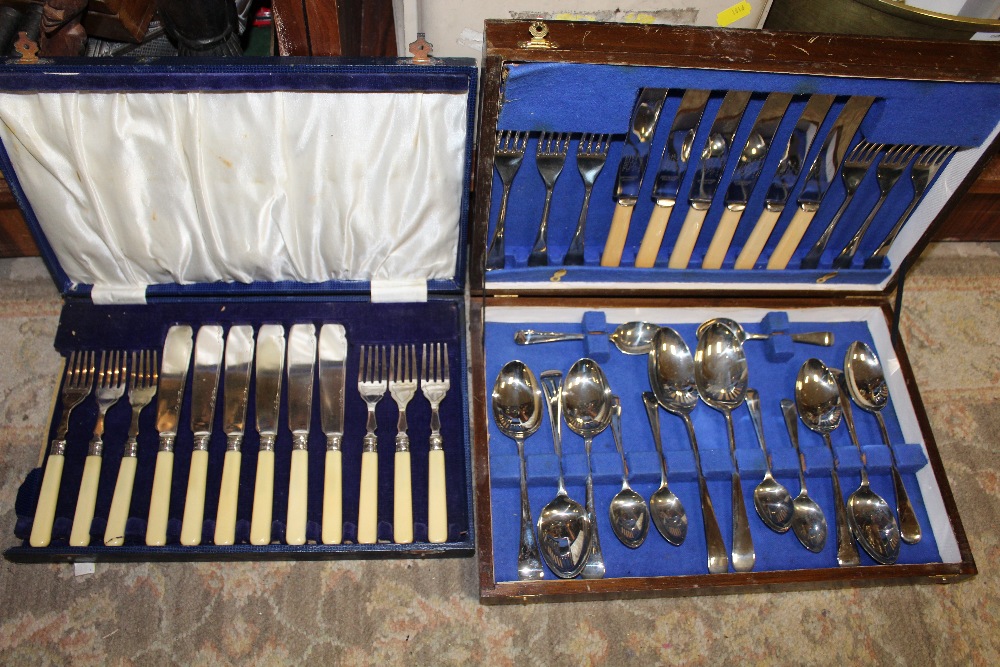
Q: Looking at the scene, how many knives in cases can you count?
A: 12